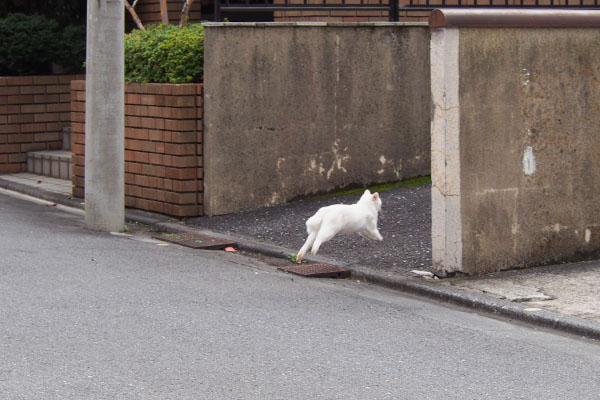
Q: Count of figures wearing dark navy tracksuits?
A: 0